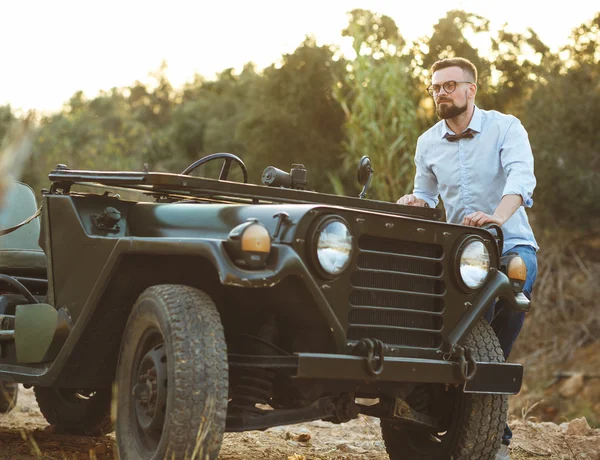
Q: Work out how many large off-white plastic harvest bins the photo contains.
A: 0